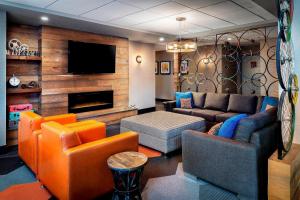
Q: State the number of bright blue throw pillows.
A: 3